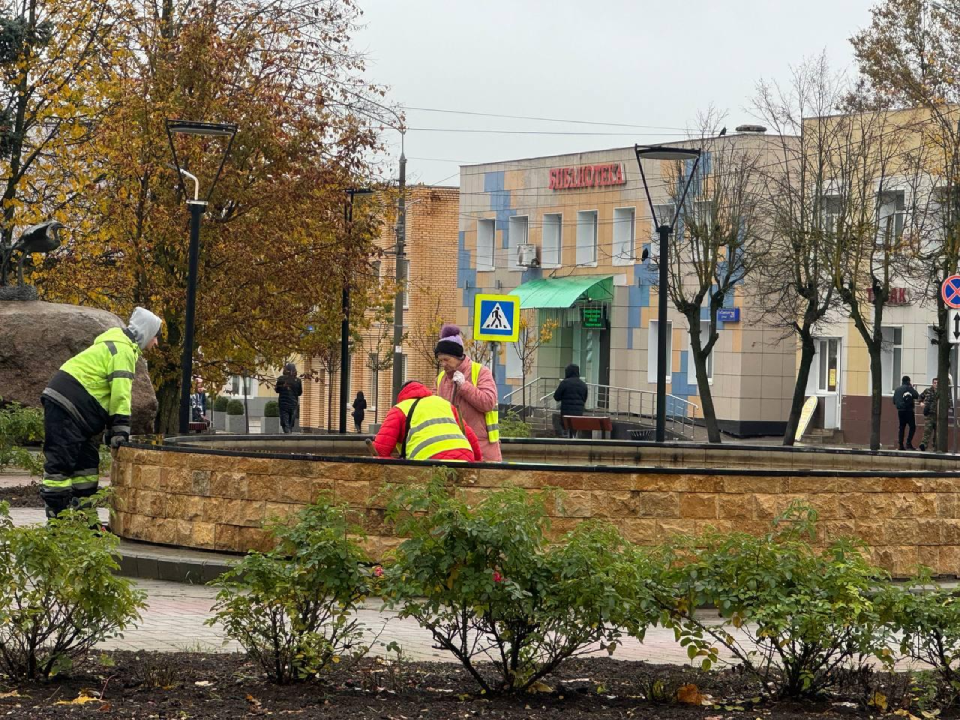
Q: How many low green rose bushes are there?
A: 5